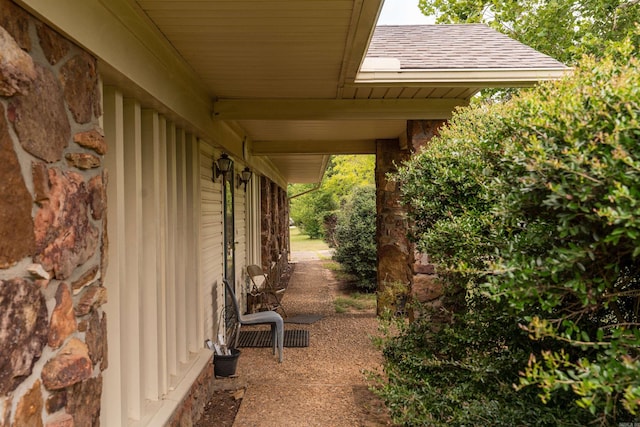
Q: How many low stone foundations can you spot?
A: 1